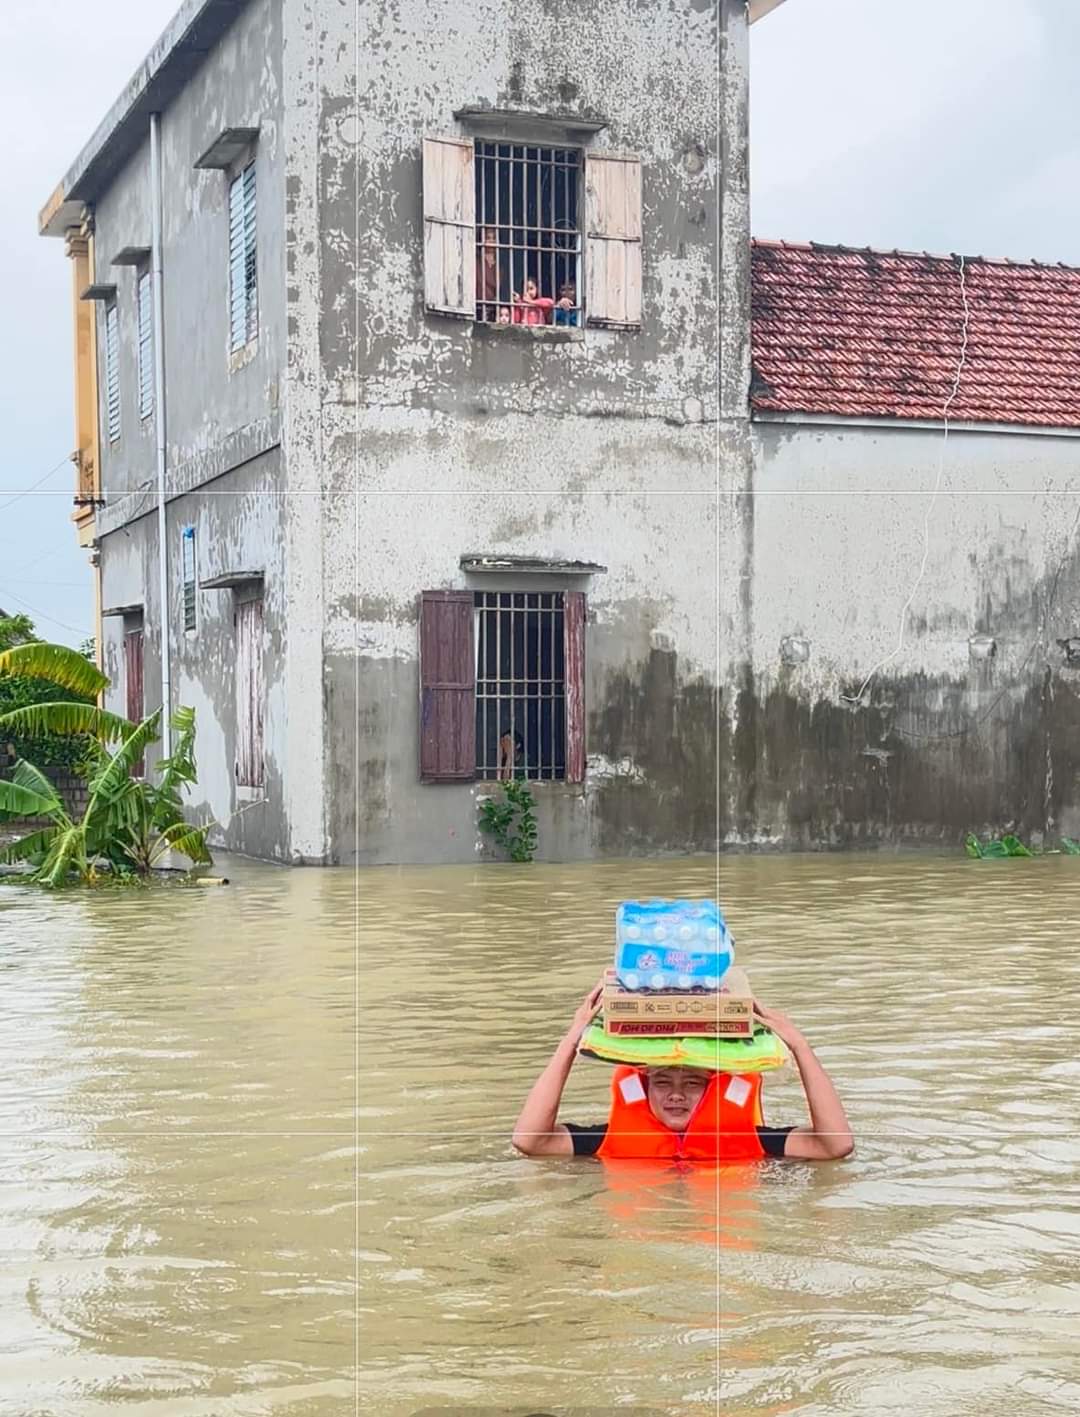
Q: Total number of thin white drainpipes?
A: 1